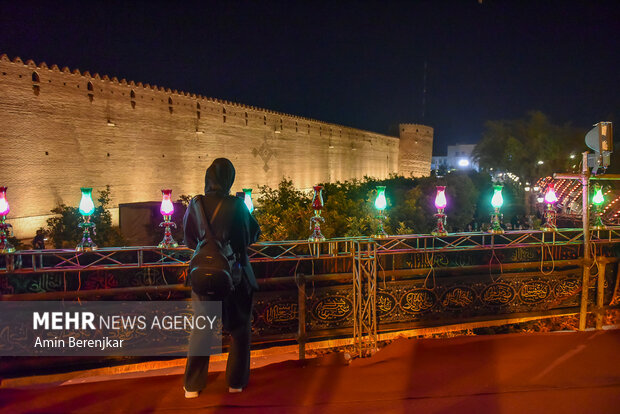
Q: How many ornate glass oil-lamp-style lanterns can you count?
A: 10